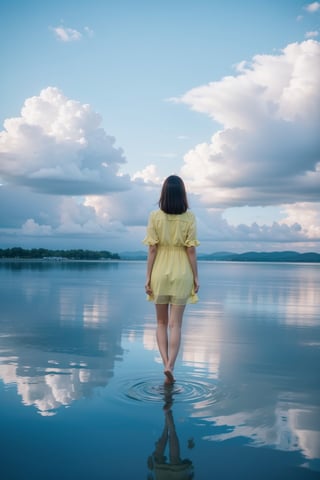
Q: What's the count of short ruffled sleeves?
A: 2